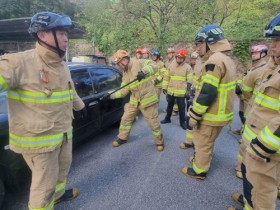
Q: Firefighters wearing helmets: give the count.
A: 11